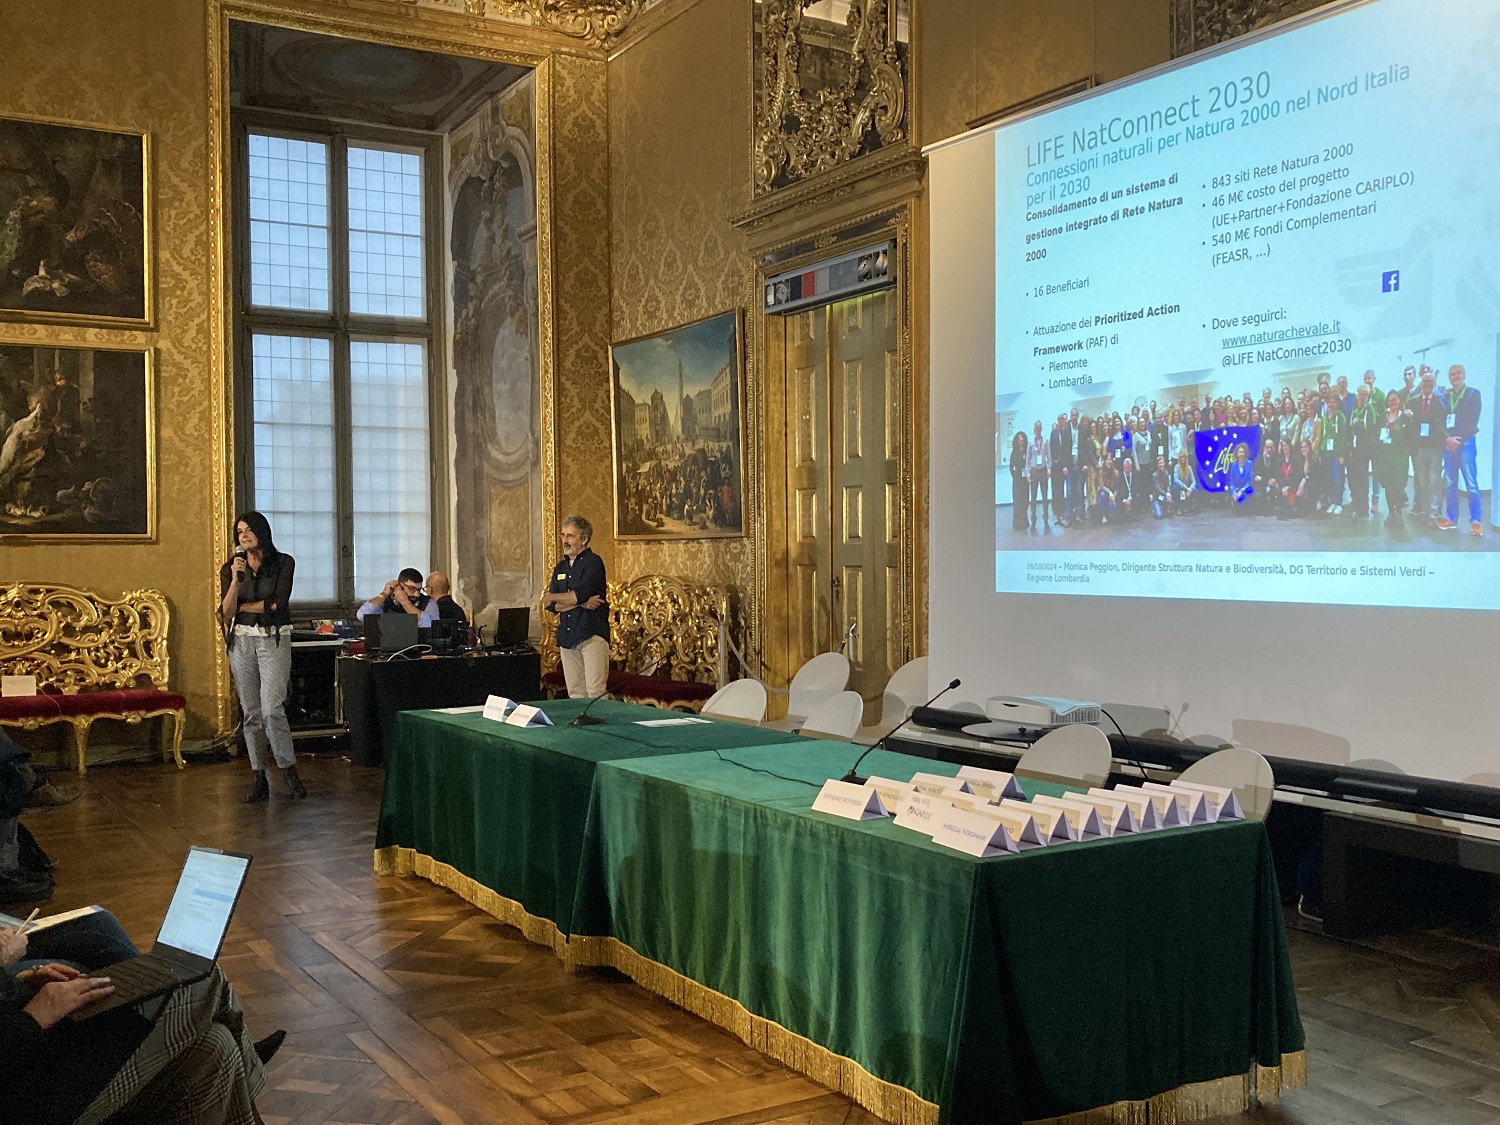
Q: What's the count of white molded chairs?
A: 6